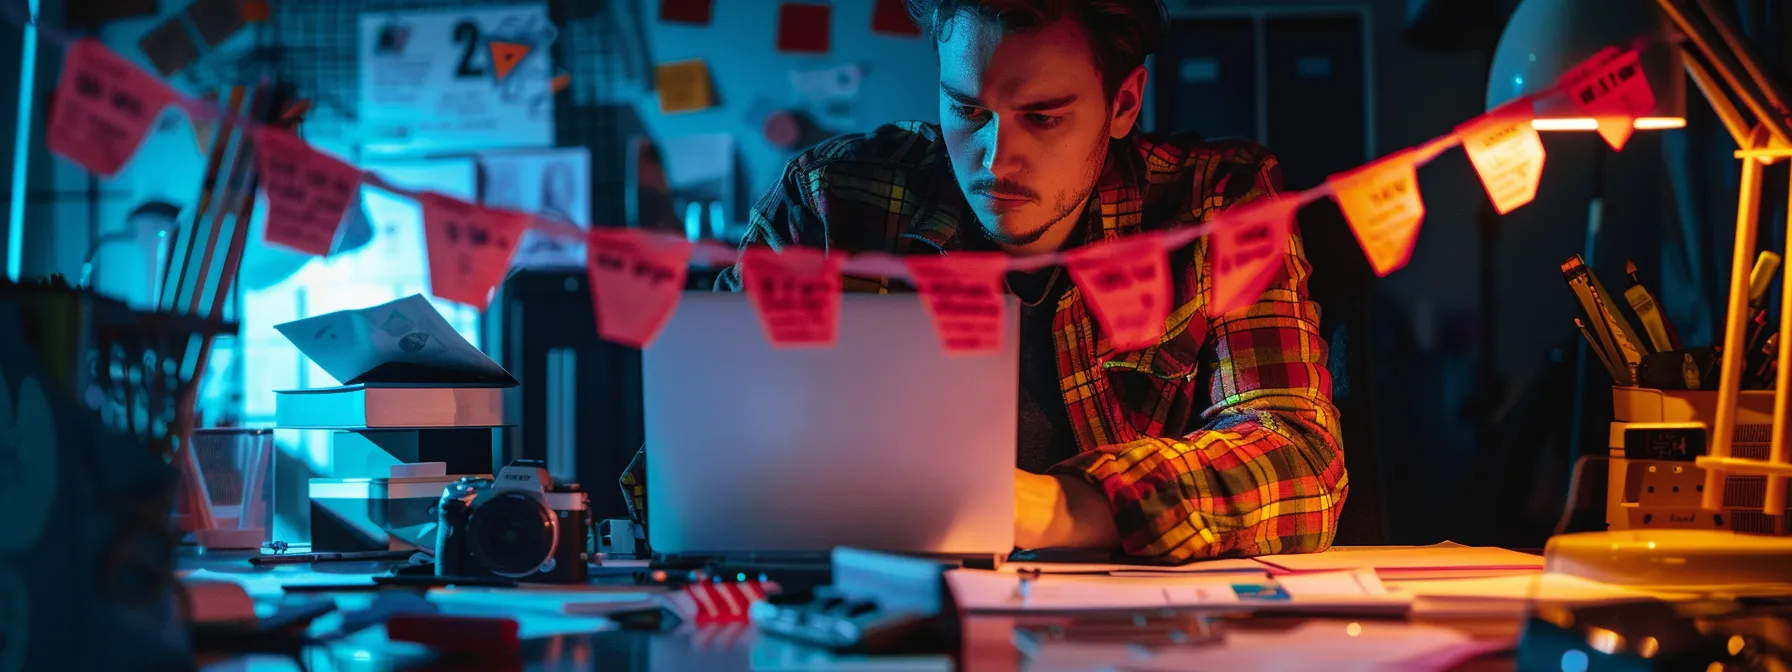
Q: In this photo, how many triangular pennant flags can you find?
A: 11